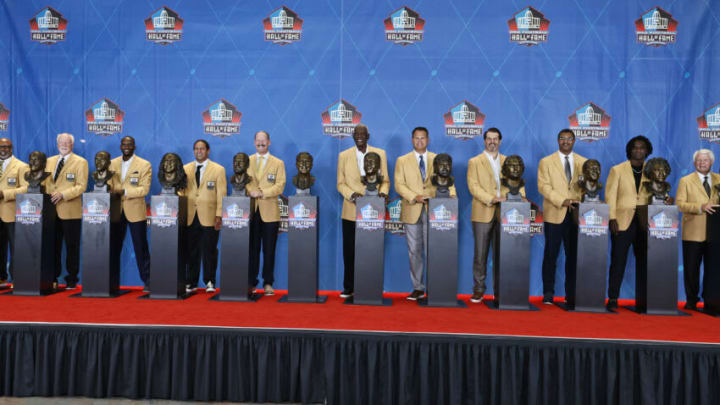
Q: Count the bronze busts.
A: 10